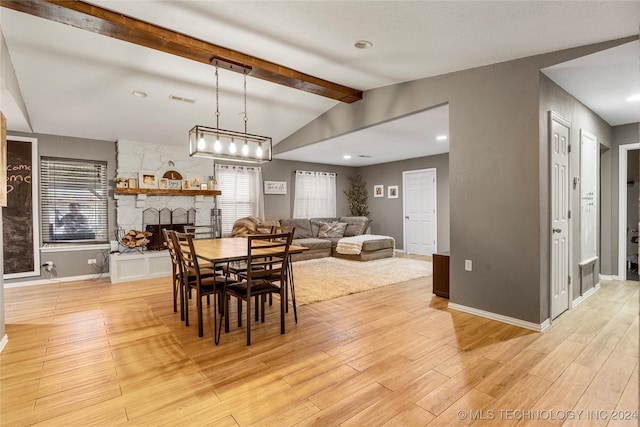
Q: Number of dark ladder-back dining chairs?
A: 6